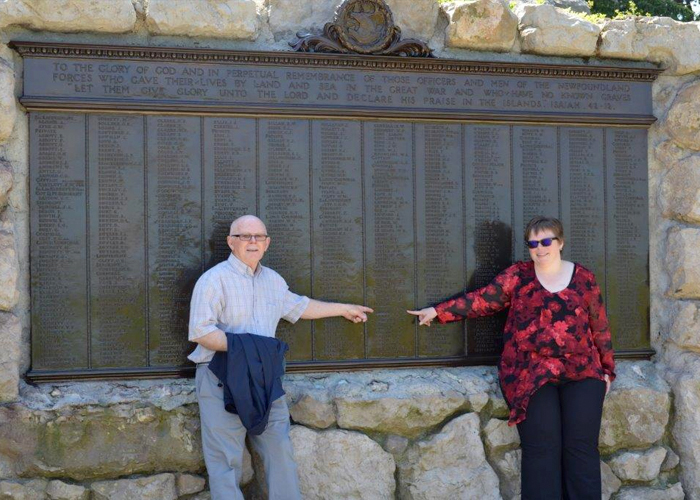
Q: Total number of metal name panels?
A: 12